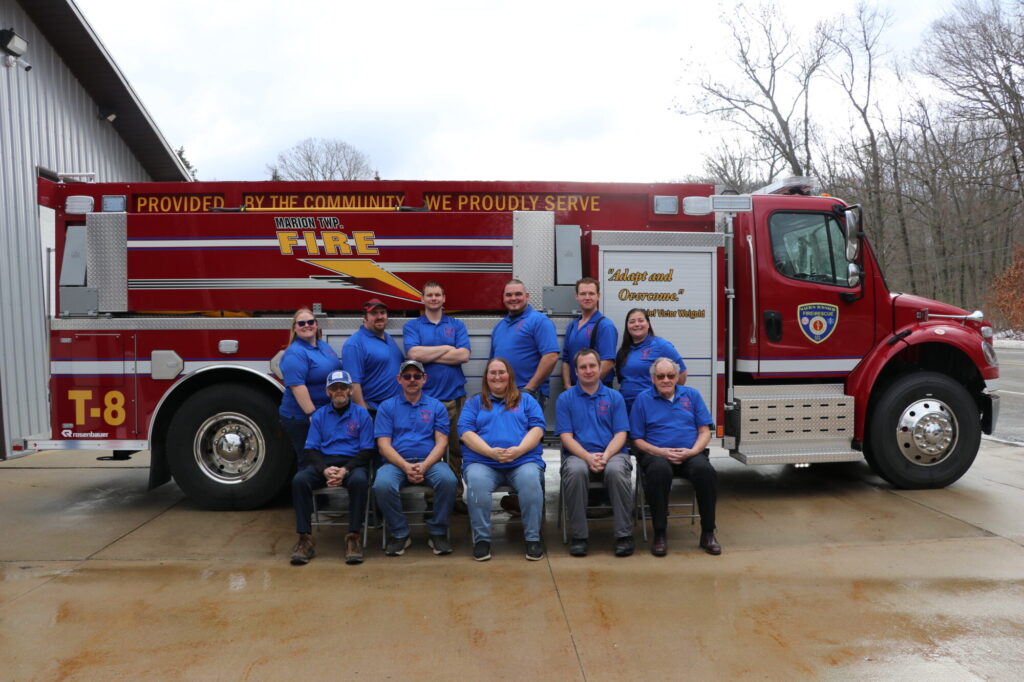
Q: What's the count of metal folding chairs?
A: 5